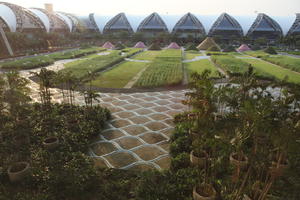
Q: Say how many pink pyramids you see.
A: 4